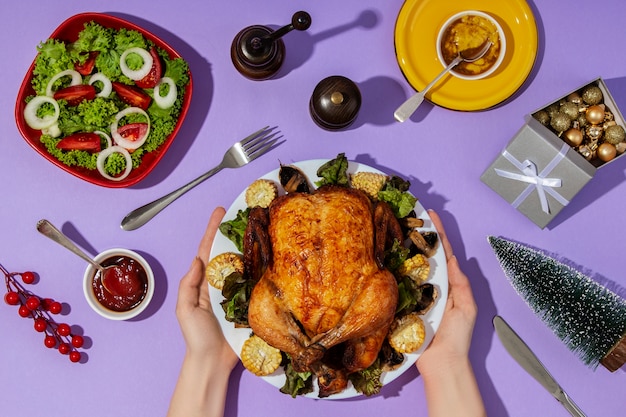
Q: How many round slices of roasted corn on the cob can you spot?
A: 6